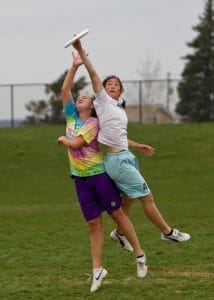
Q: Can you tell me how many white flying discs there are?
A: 1